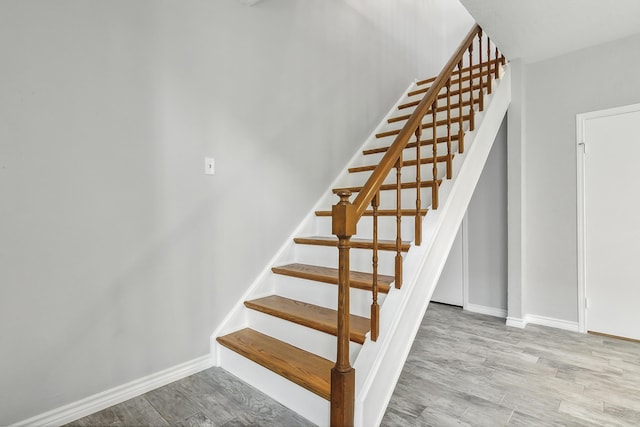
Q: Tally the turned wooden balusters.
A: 11